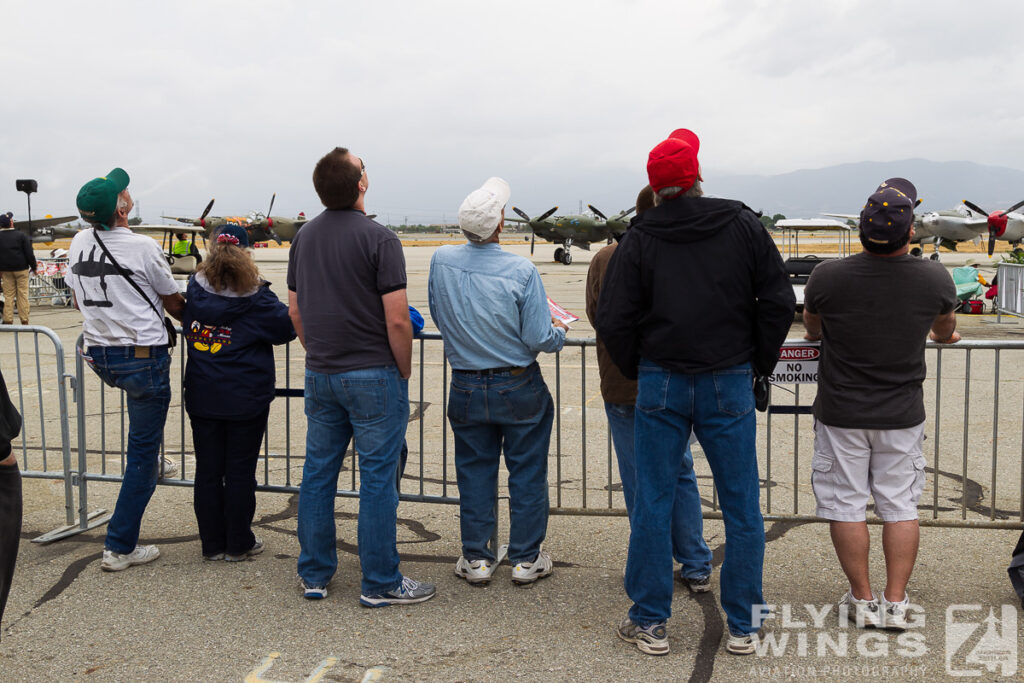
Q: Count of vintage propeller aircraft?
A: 4